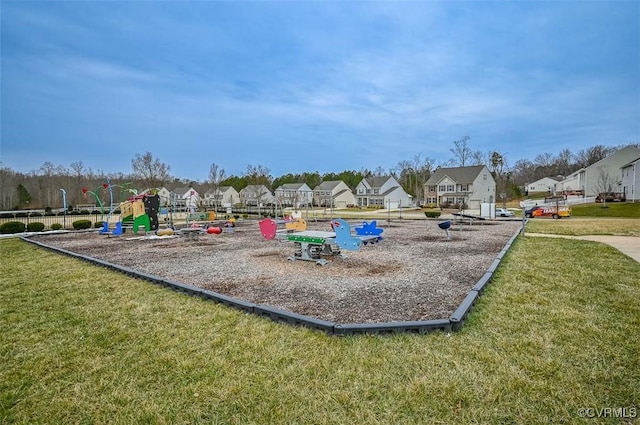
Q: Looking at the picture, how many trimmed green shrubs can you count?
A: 6